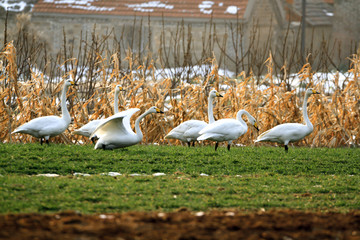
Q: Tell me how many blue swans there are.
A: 0